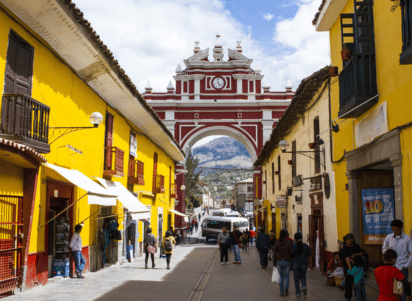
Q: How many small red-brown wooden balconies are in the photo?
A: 4